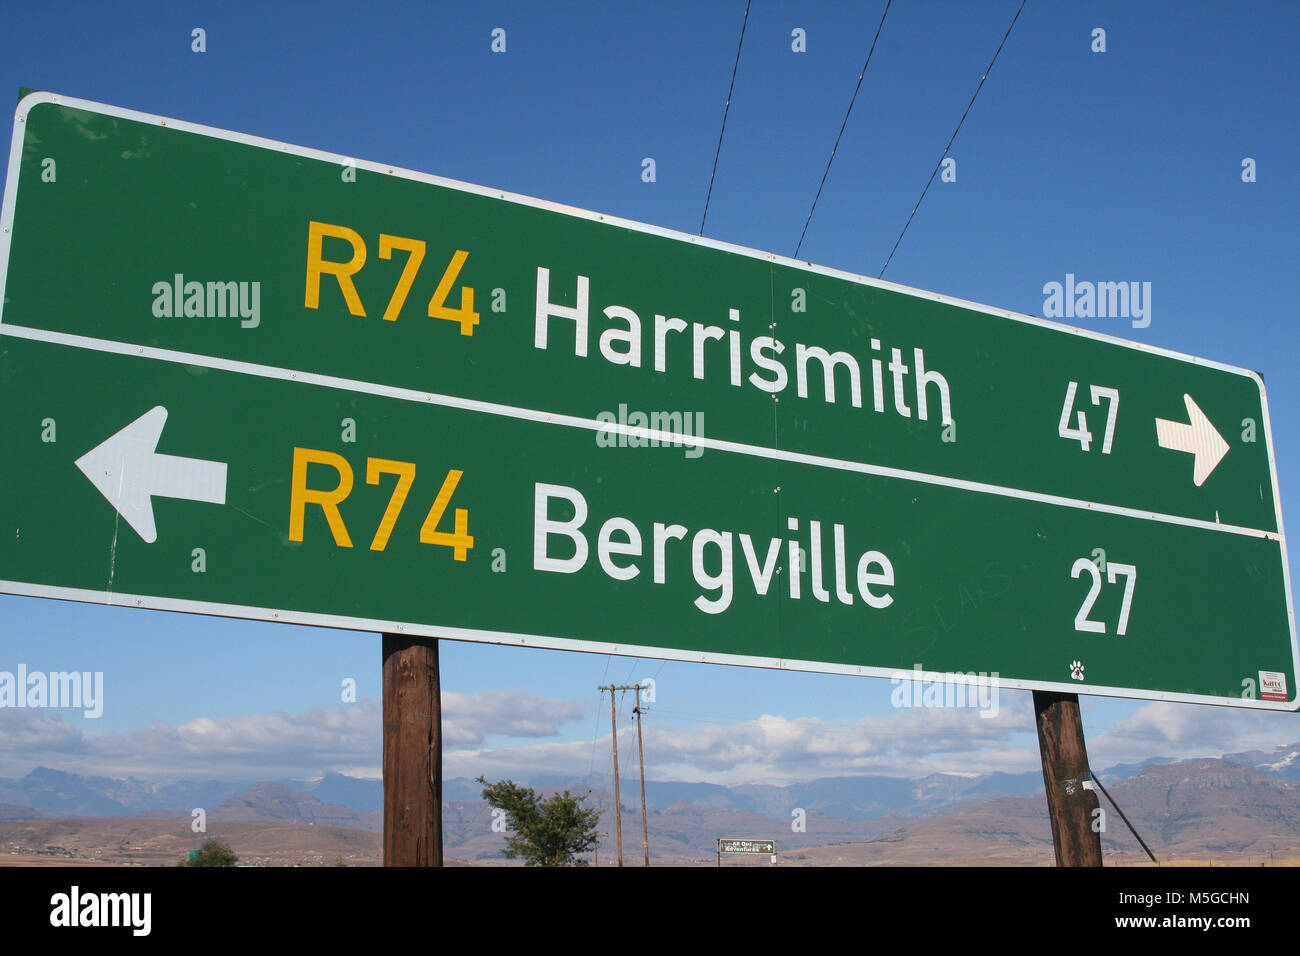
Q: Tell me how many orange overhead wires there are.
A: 0